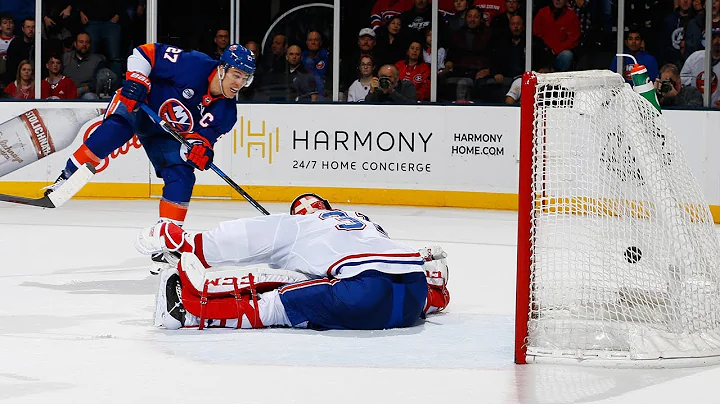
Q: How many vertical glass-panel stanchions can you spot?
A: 8